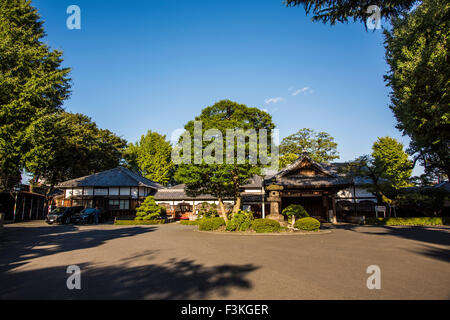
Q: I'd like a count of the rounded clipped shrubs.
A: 3